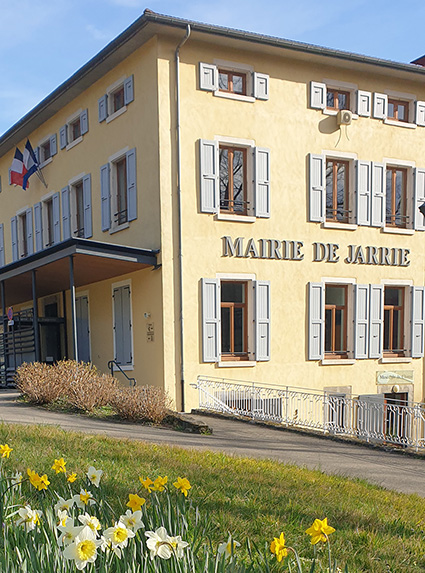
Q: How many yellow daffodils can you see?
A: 11